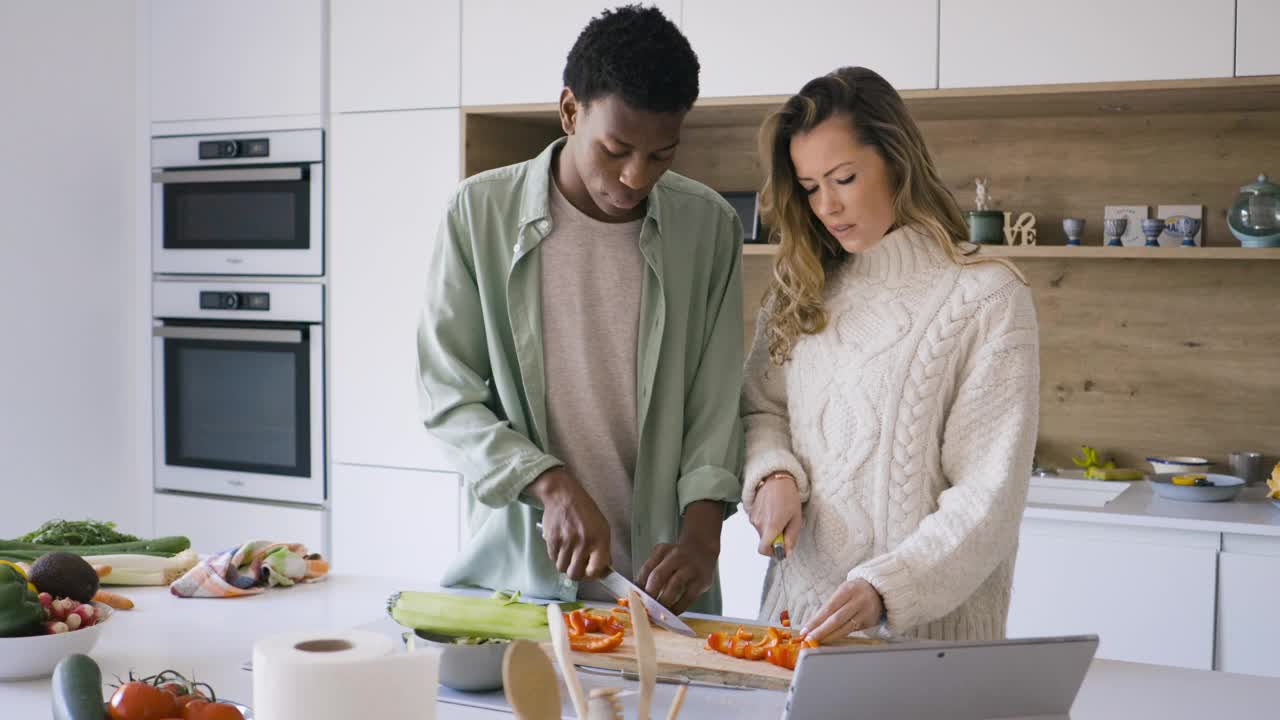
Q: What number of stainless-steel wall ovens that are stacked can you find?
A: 2